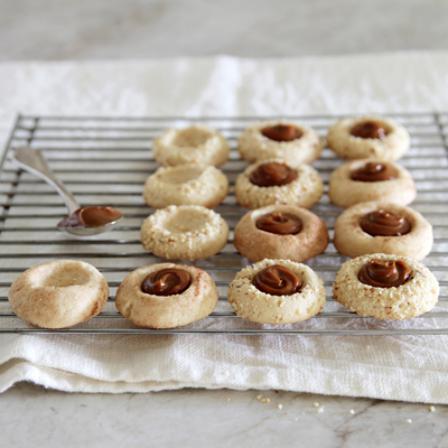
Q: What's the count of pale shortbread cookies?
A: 13